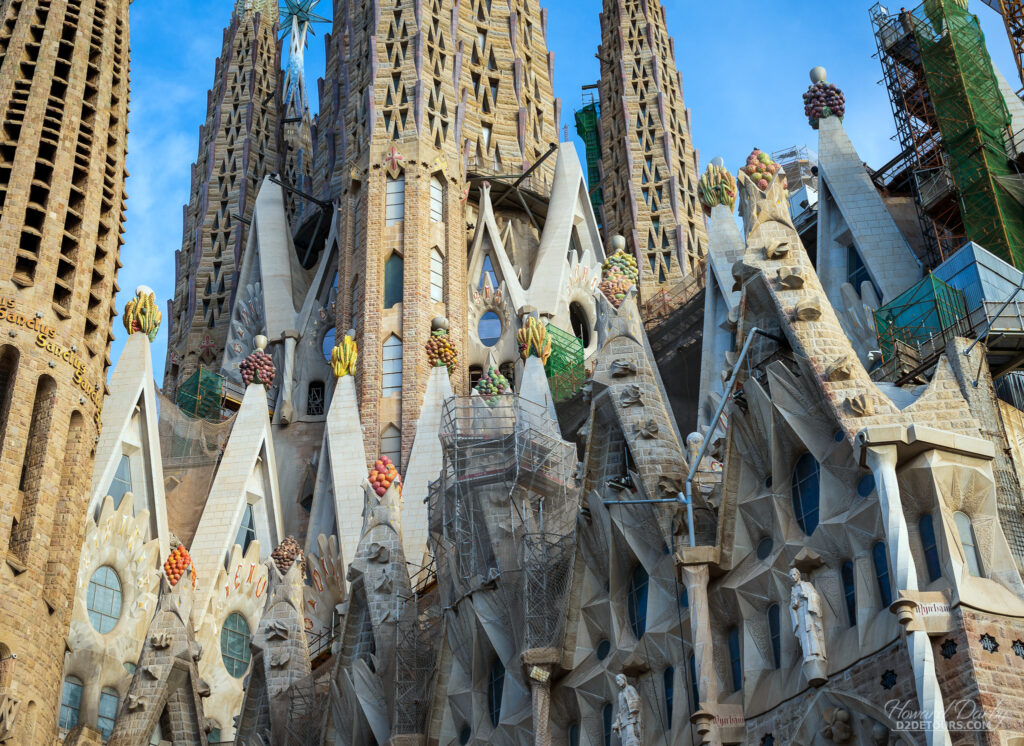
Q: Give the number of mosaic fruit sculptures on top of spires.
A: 13